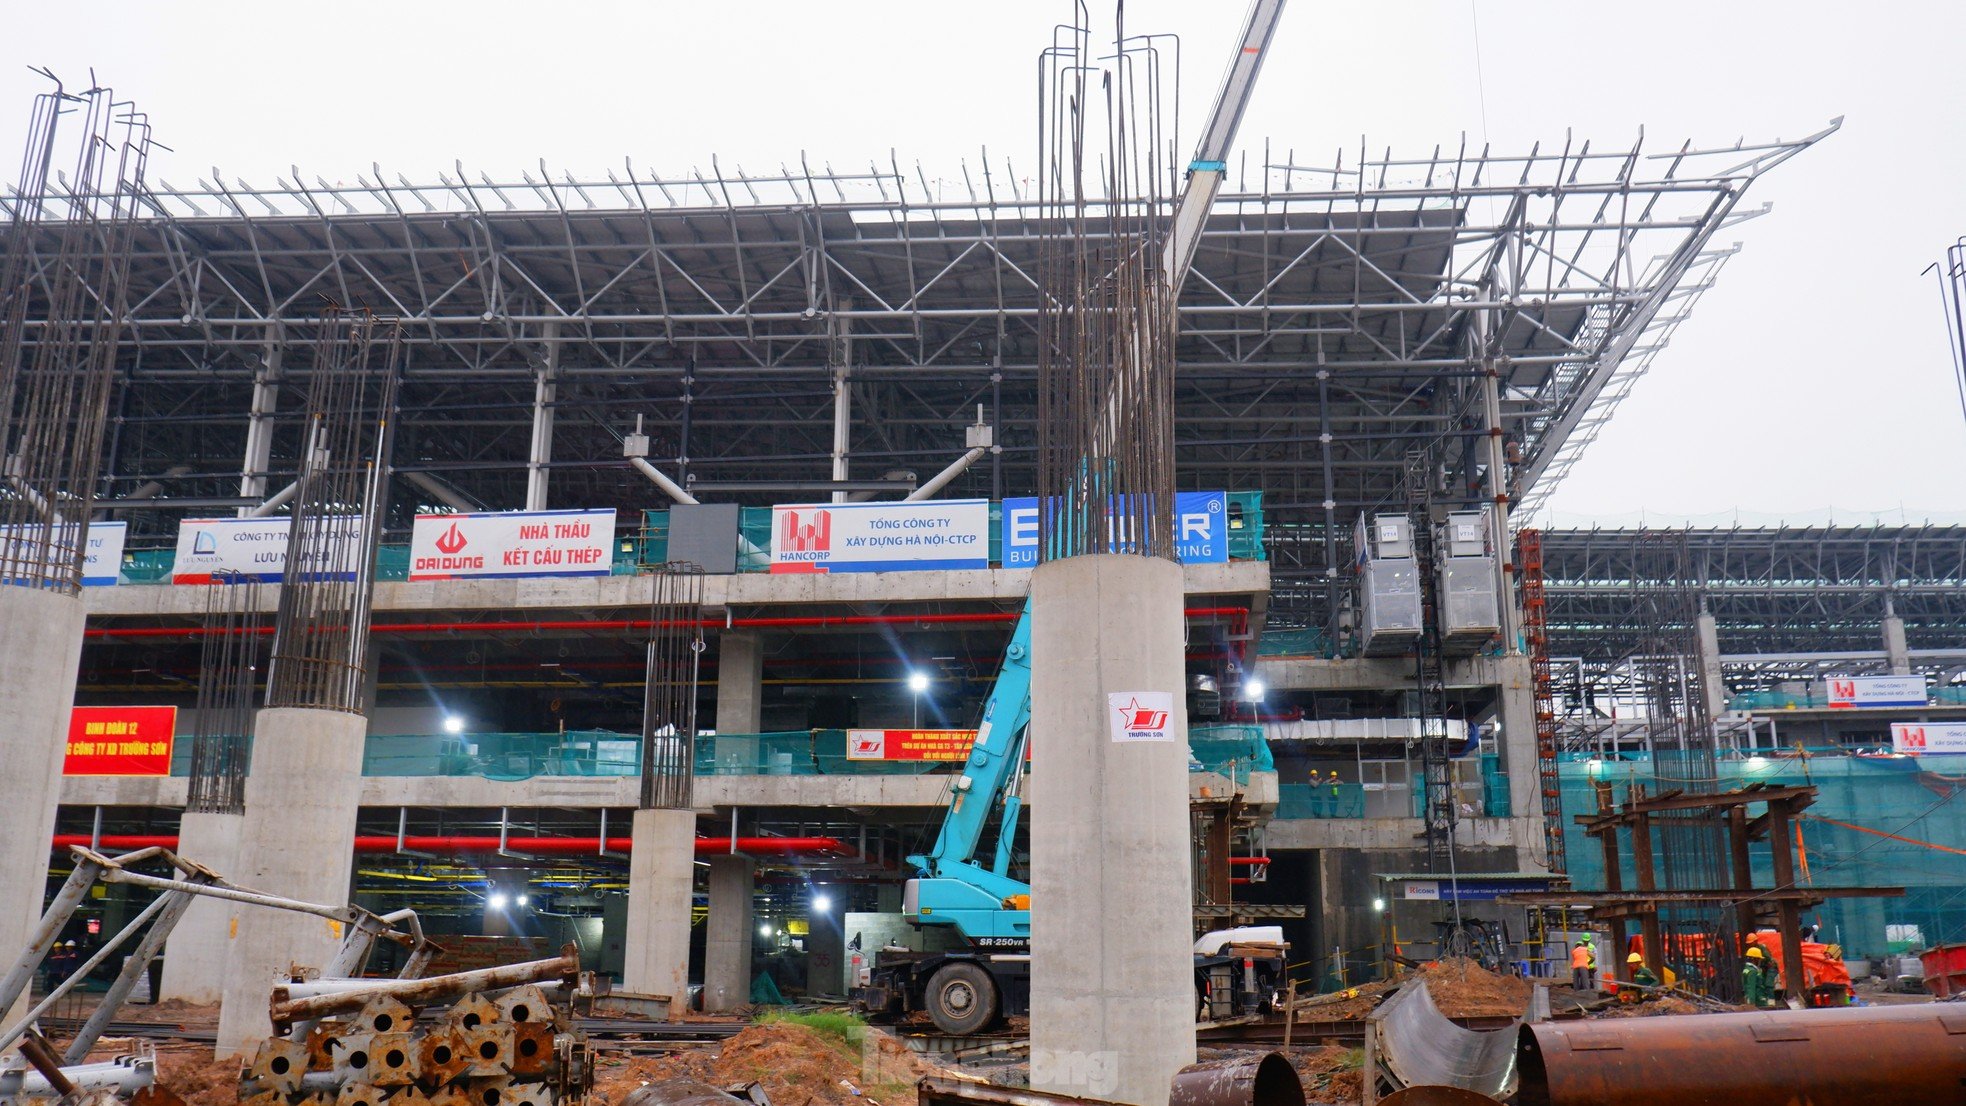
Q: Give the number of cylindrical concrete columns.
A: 5